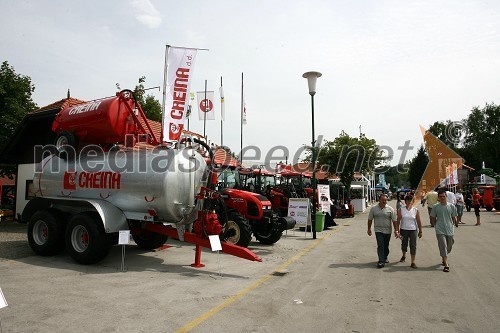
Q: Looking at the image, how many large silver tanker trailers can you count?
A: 1